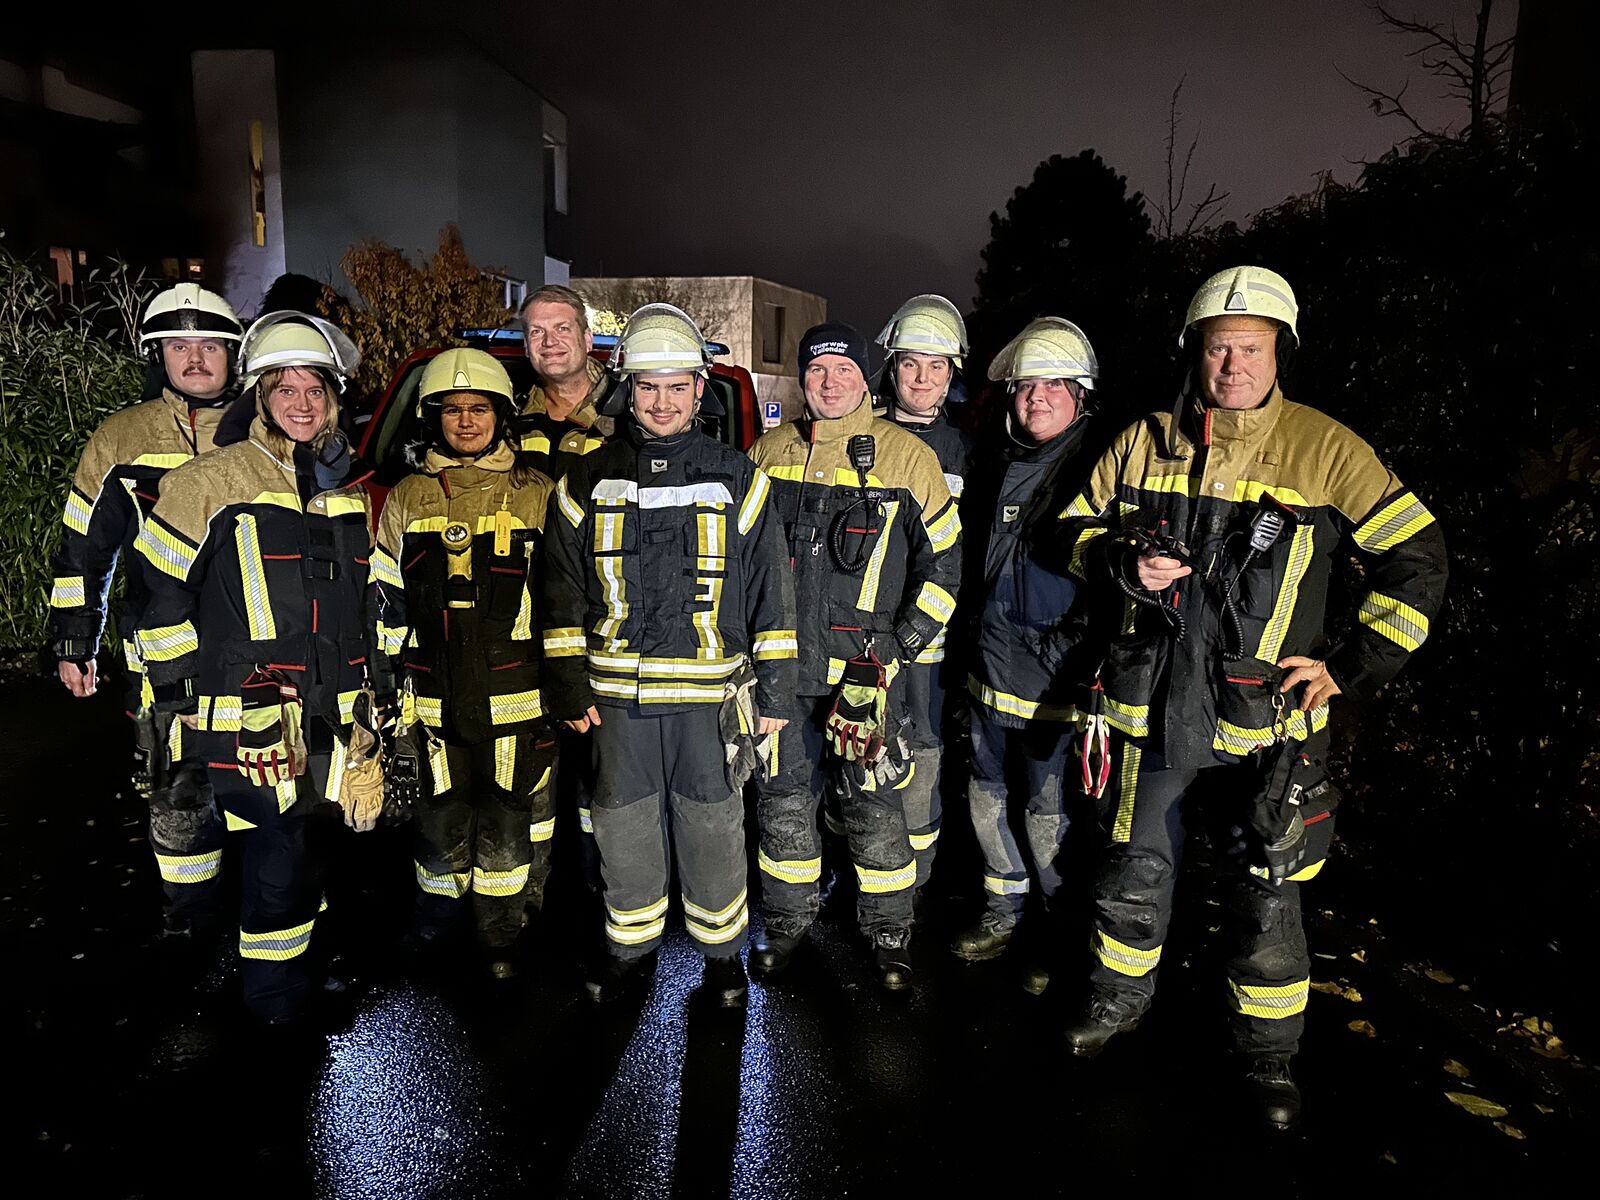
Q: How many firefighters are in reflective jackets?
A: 9